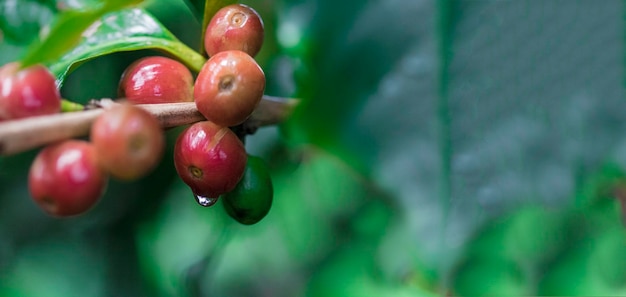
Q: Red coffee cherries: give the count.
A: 7